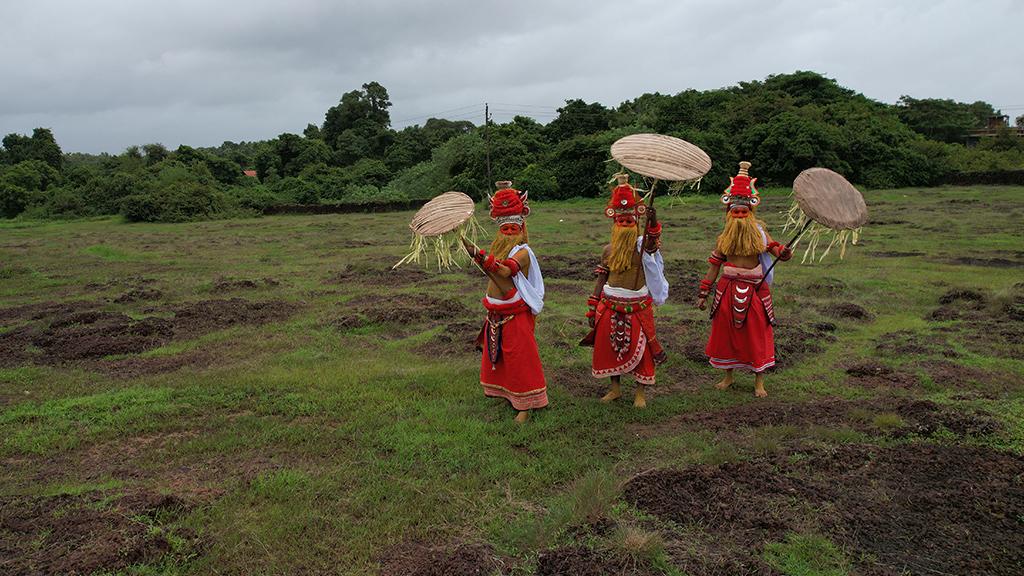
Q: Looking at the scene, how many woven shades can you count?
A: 3